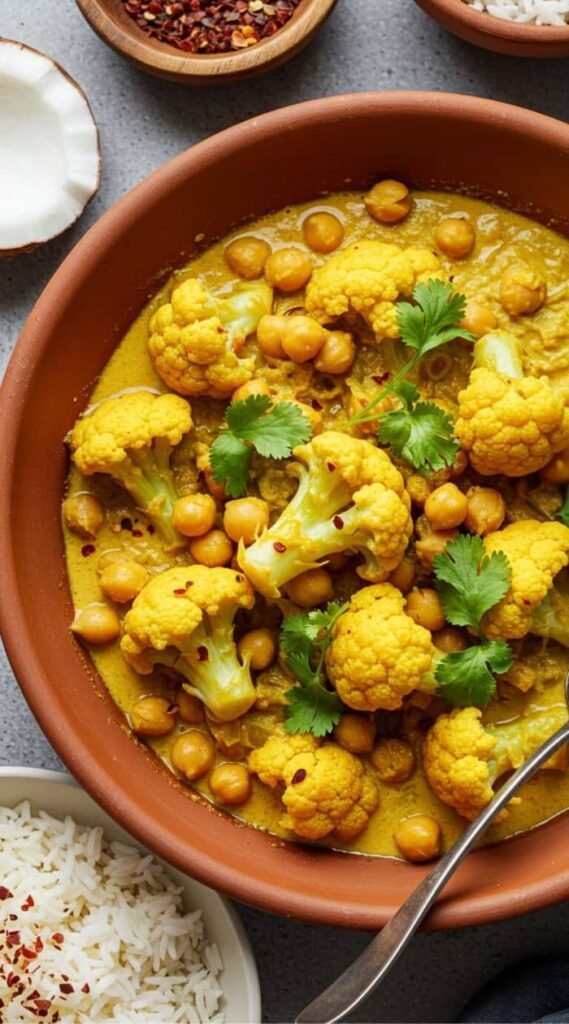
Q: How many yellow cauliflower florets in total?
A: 10